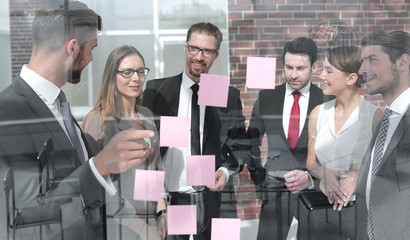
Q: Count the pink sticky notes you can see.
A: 7